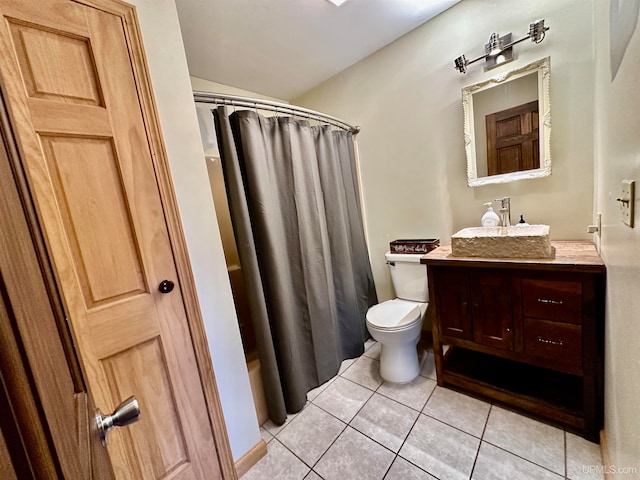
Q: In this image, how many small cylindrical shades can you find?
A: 3